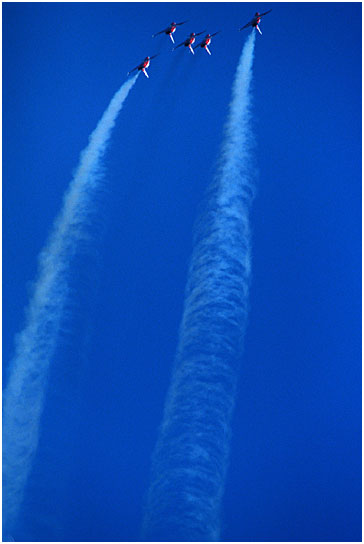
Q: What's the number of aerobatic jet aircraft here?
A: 5